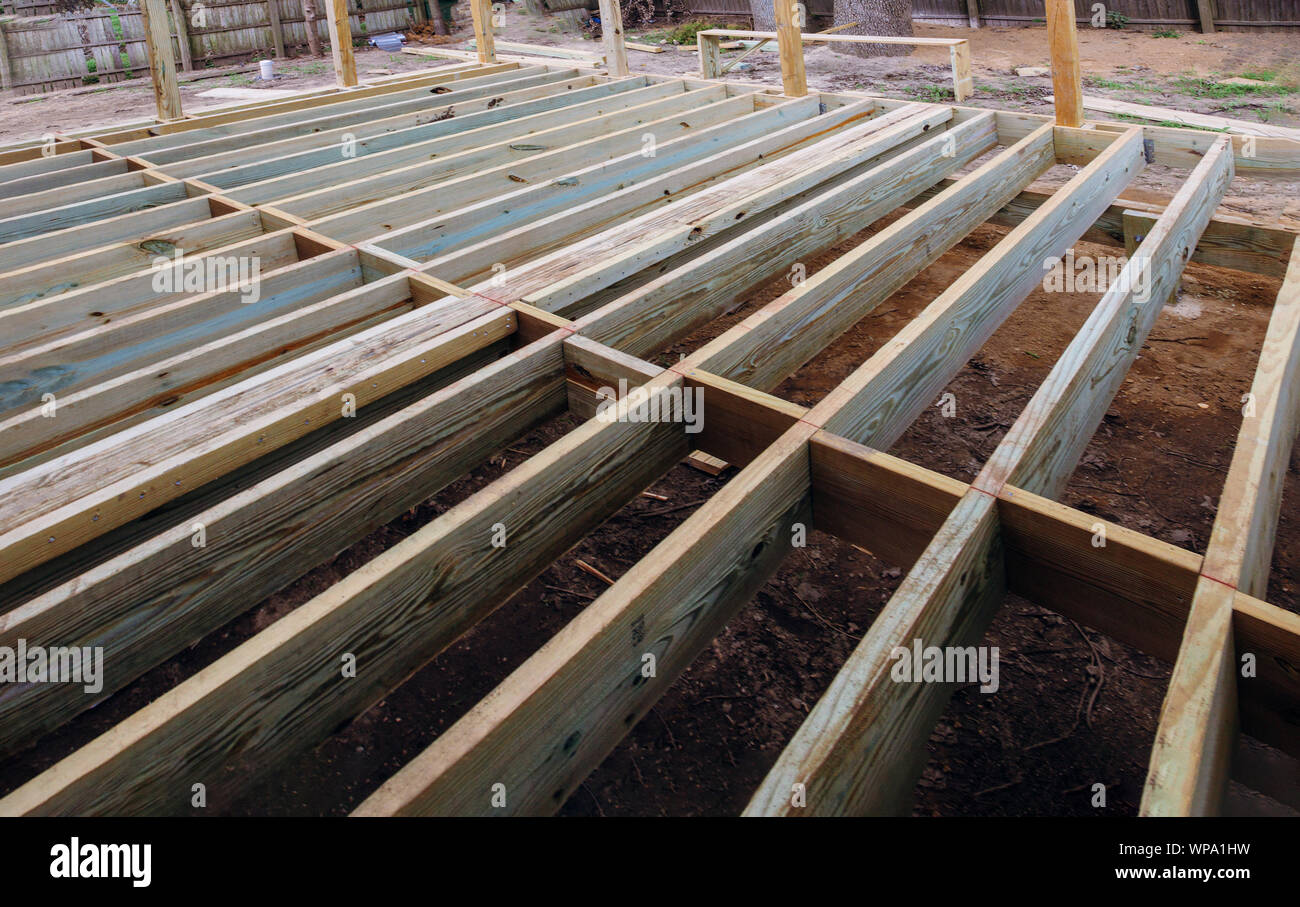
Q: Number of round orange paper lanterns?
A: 0